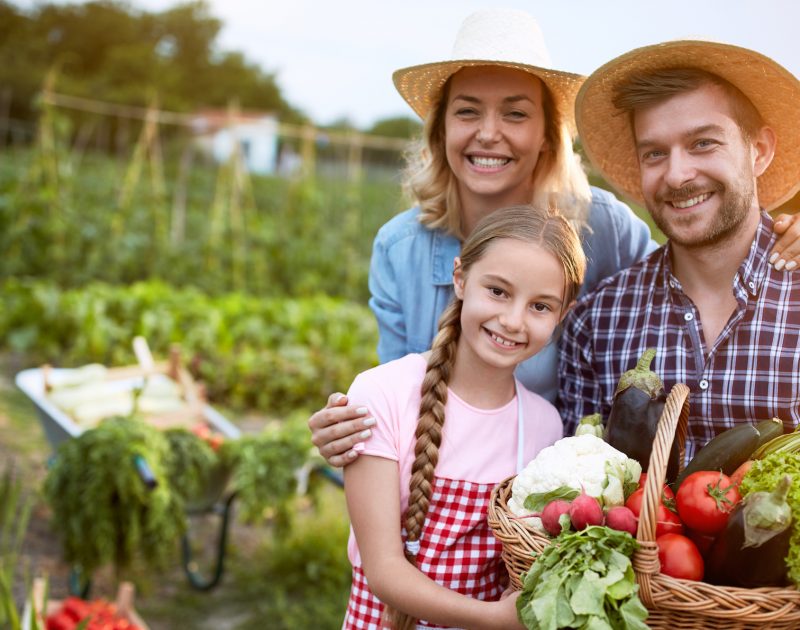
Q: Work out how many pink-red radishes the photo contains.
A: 3